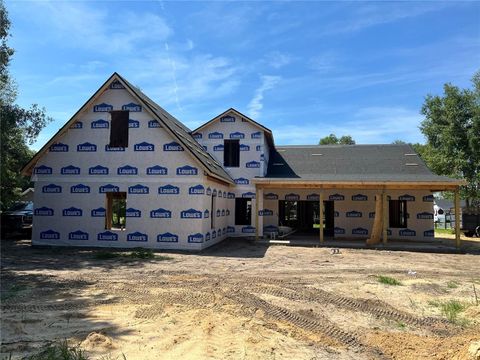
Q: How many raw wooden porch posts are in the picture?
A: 4